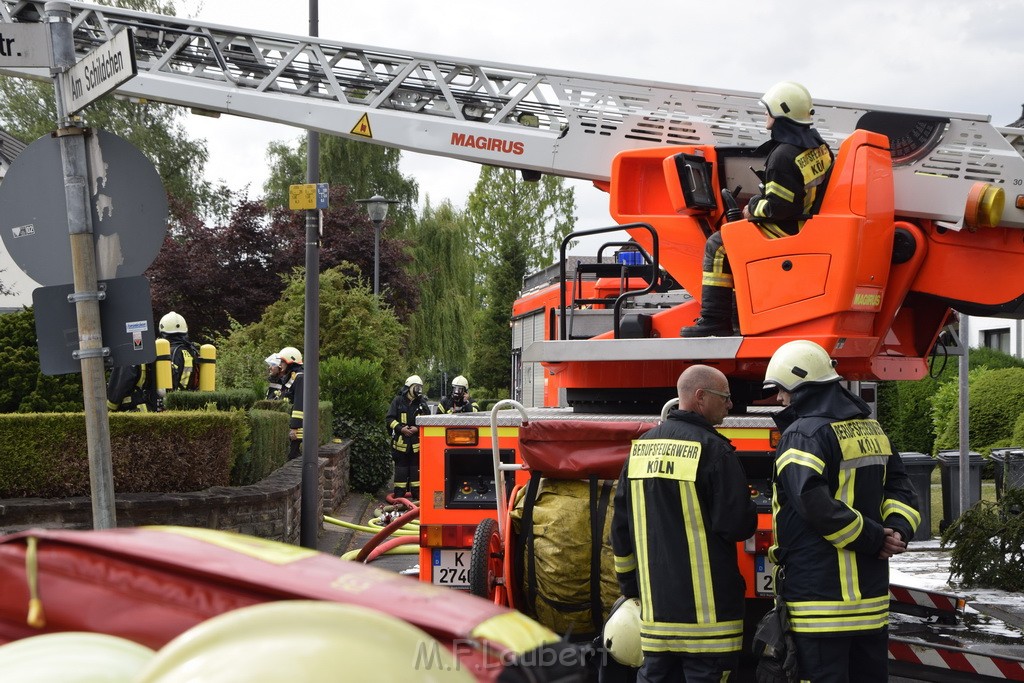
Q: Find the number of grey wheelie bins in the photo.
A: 3